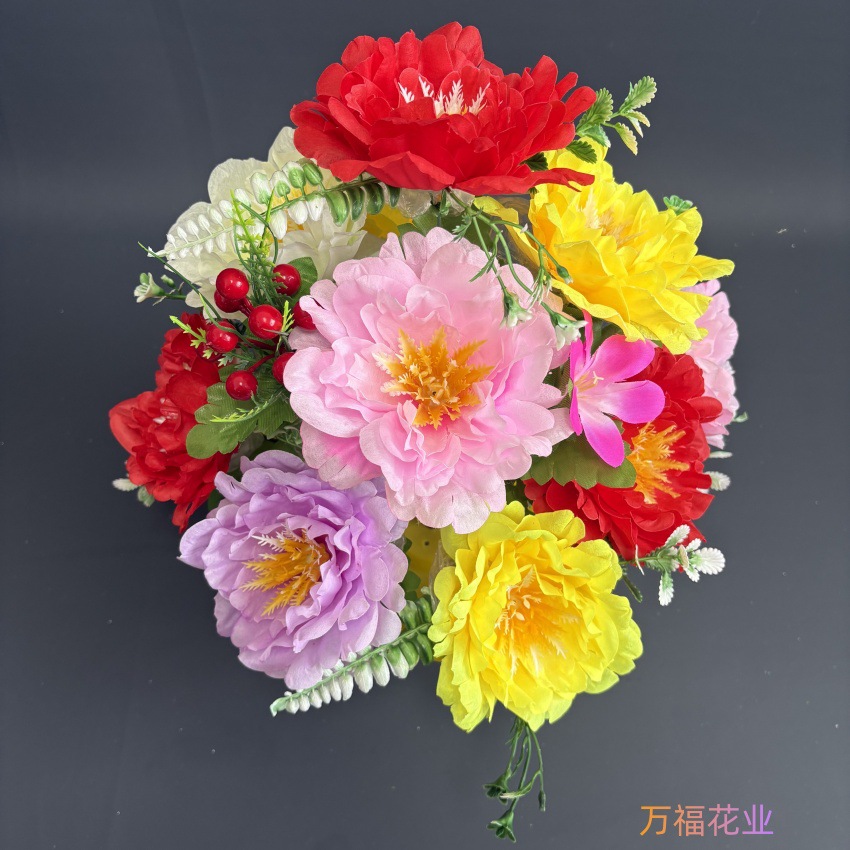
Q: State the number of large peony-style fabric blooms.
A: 9